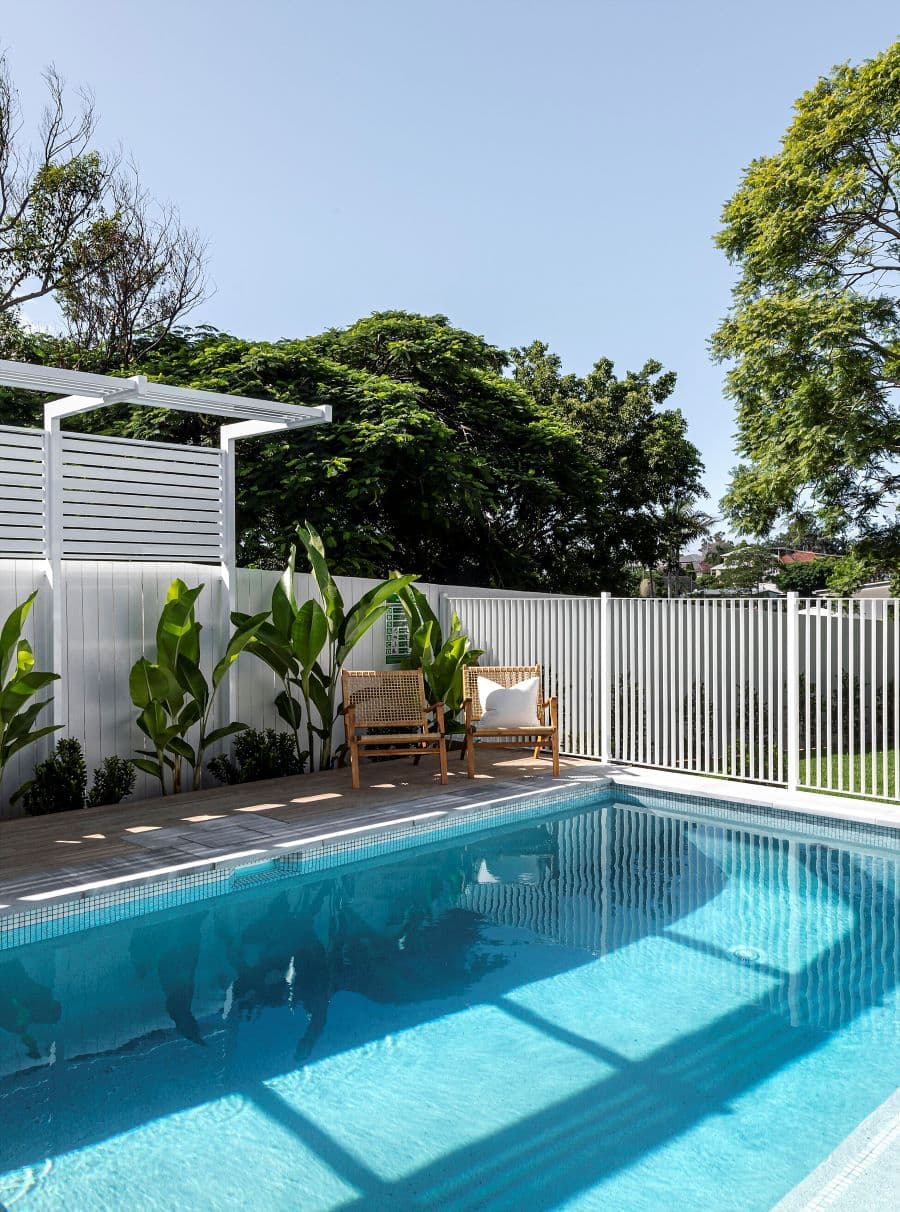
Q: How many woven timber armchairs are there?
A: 2